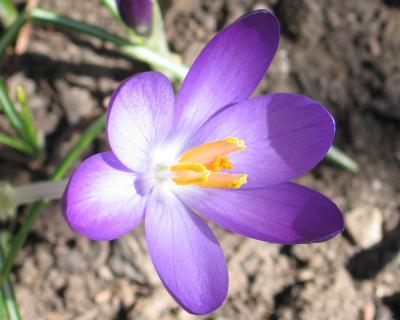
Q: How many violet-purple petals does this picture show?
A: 6